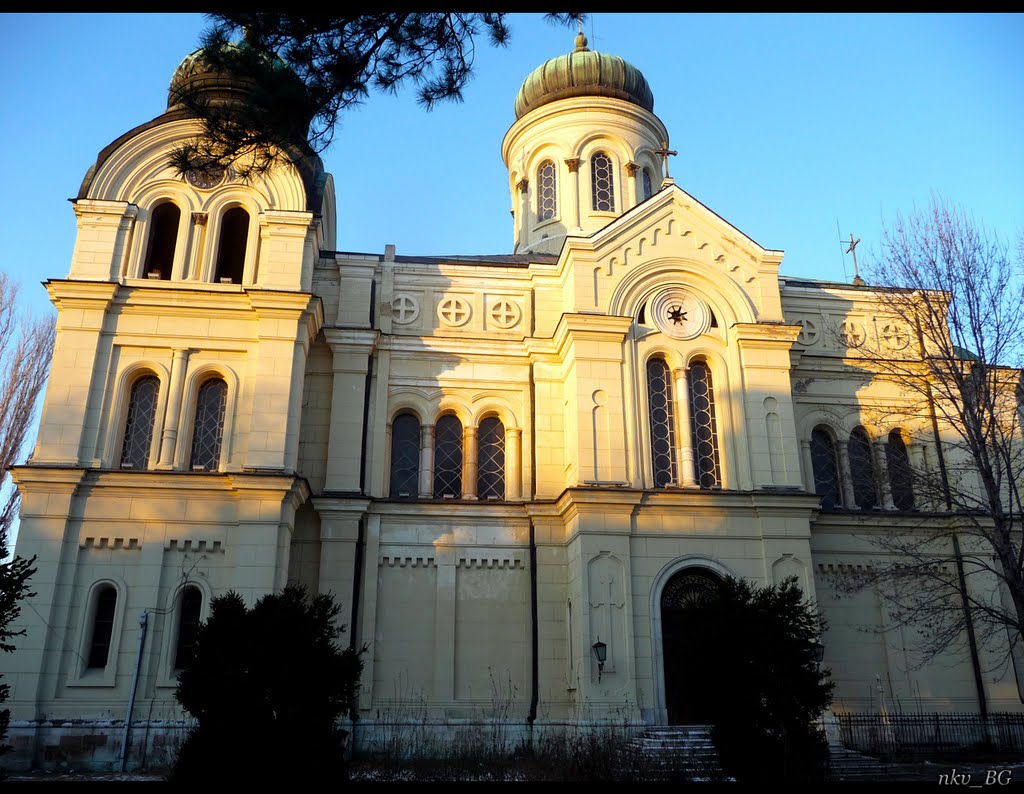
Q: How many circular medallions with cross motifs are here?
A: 6